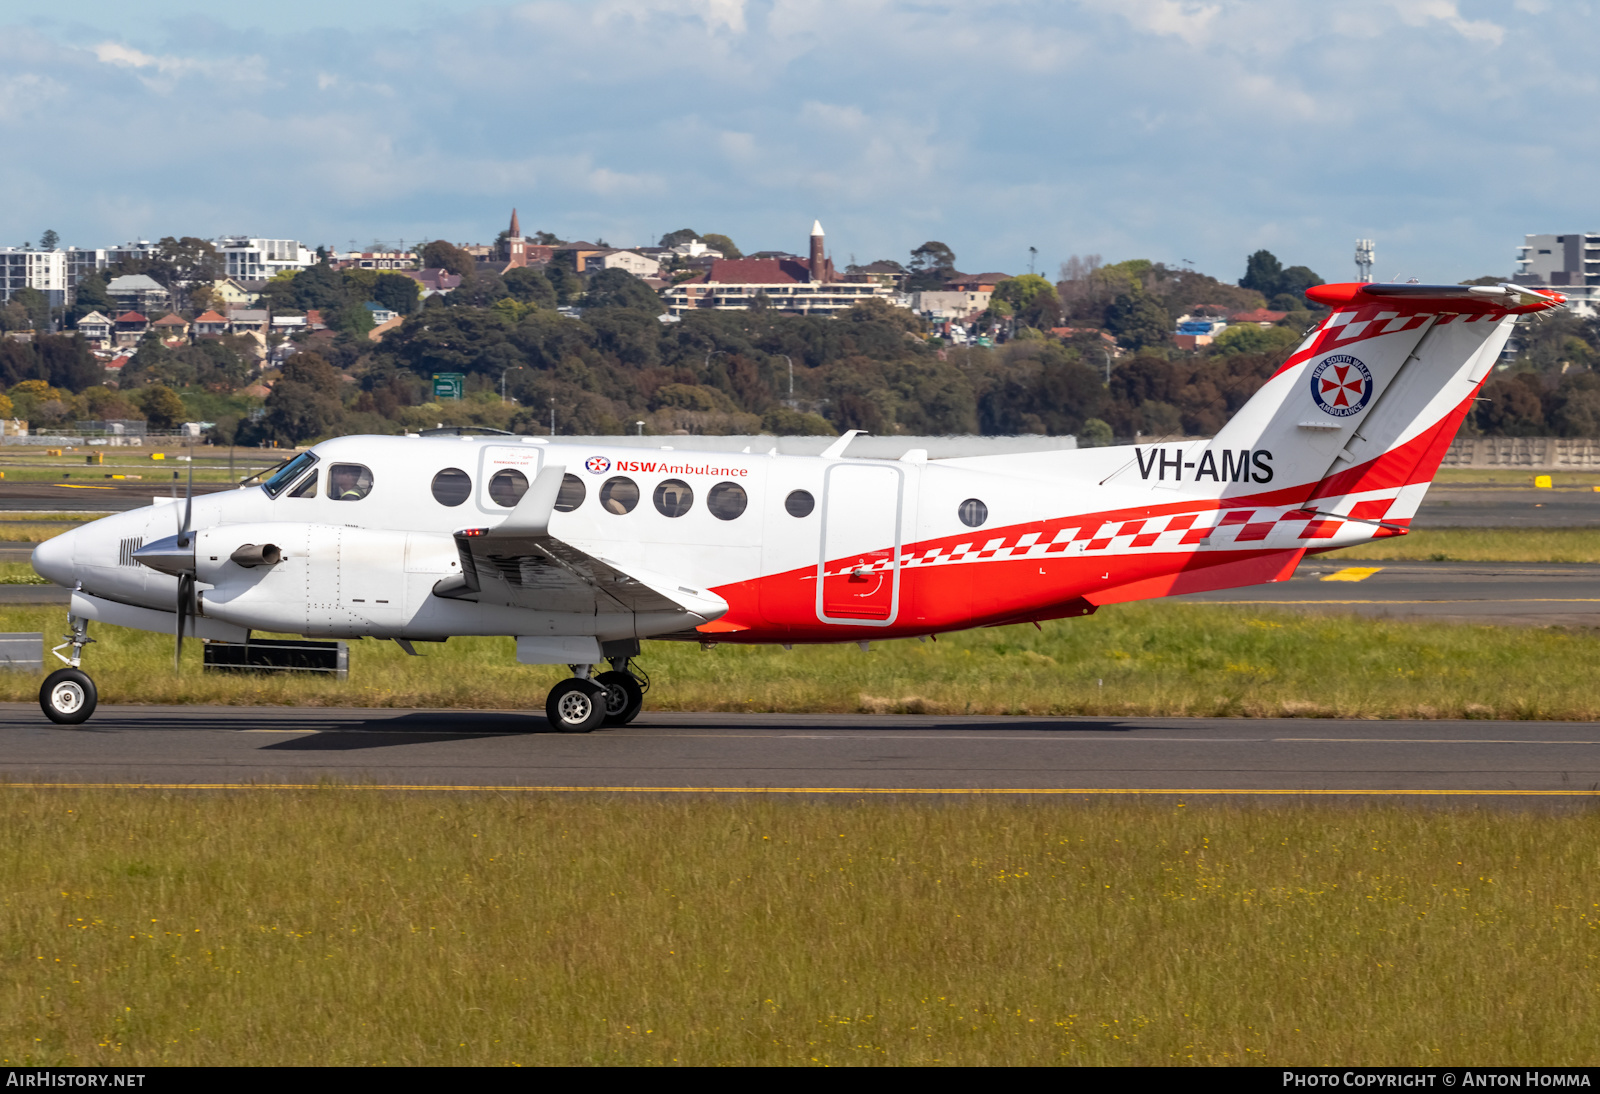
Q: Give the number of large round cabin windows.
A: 6